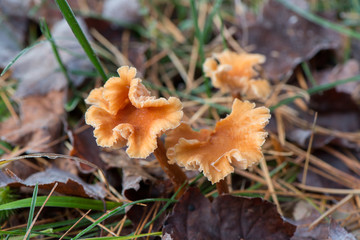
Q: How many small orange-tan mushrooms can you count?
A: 3